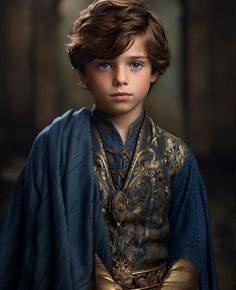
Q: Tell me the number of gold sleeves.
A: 2